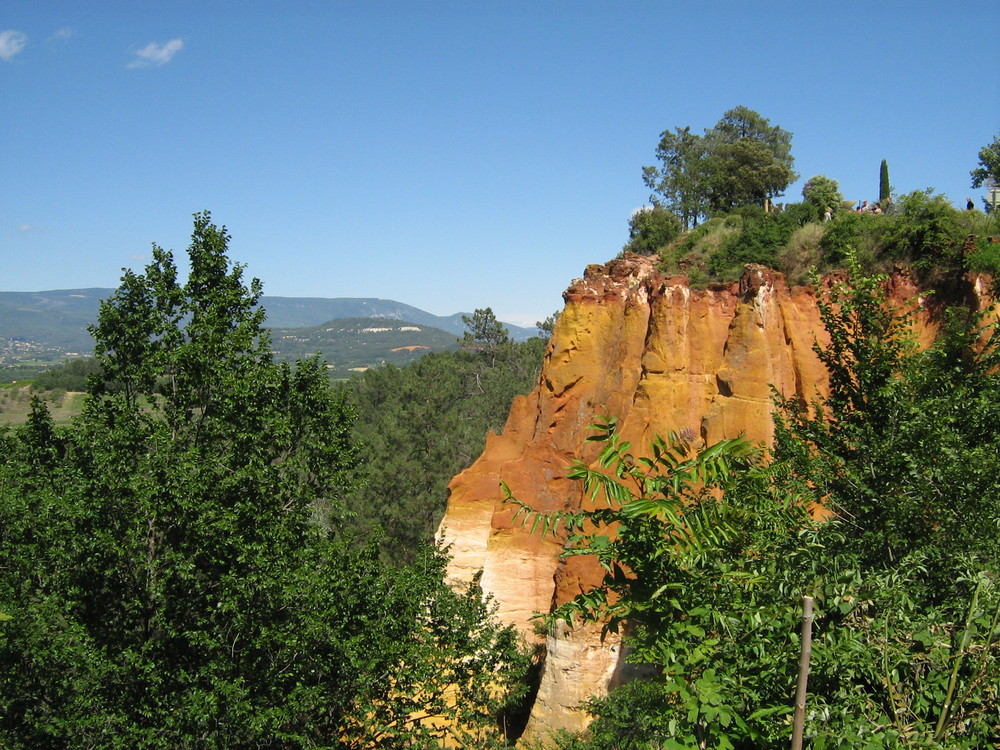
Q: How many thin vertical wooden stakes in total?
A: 1